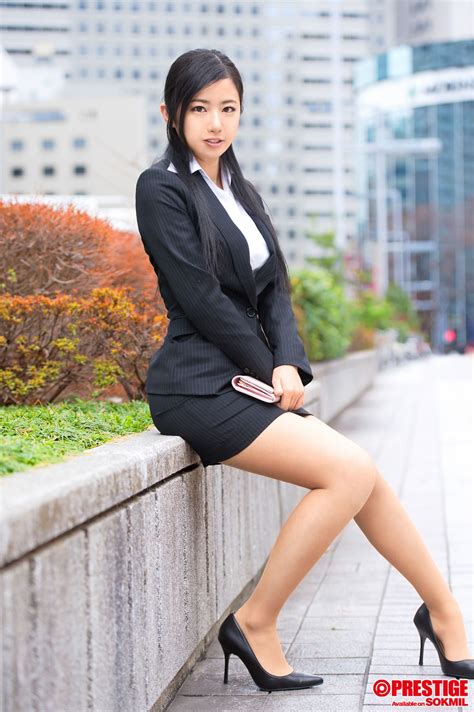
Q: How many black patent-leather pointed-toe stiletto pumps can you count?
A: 2